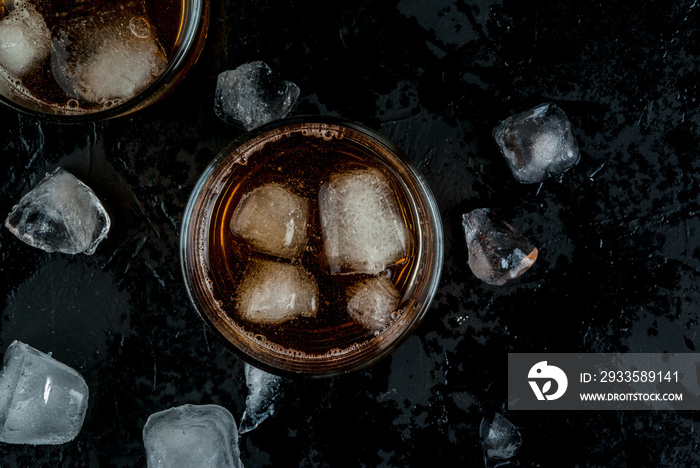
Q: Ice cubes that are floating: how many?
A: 6